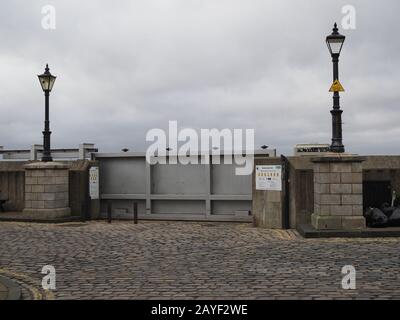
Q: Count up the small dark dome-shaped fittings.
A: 4